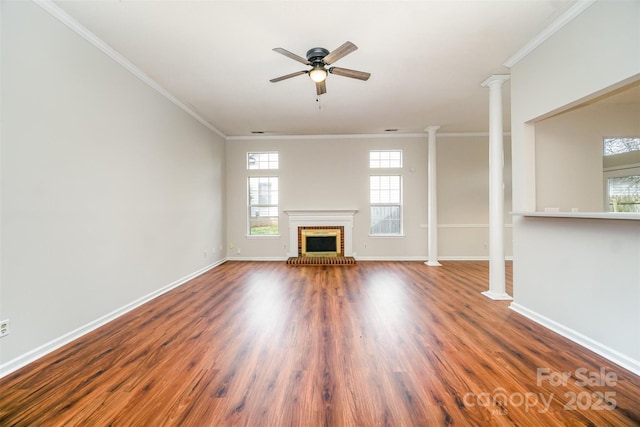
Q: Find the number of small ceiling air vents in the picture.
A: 2